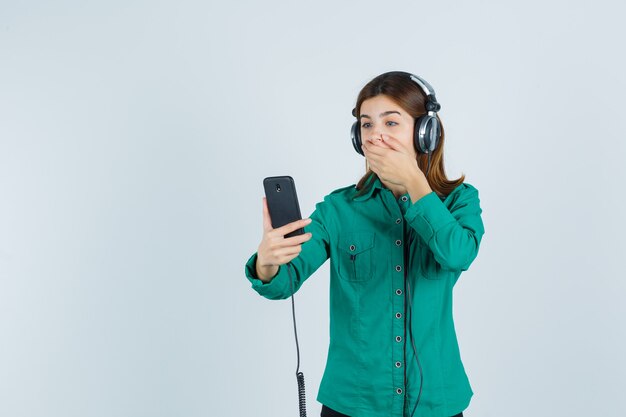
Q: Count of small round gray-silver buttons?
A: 10